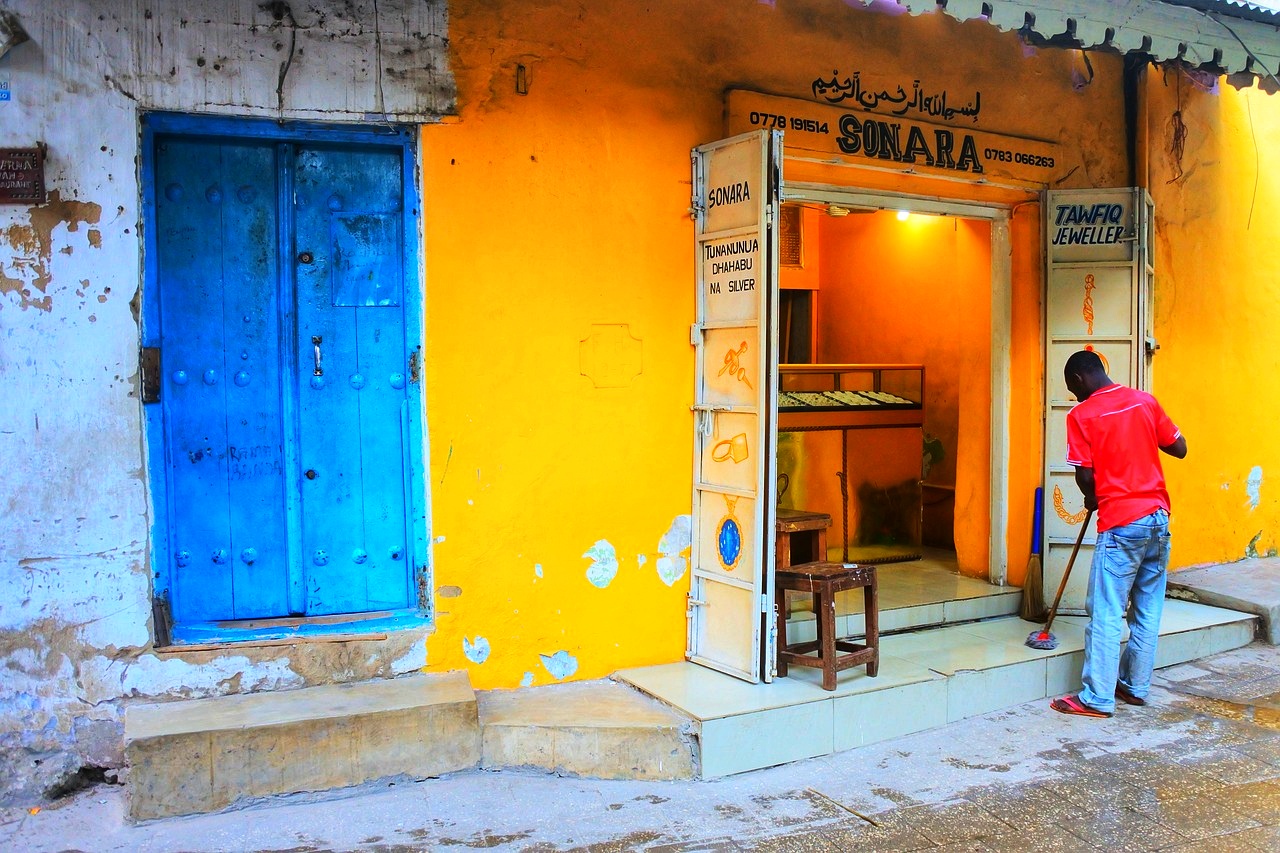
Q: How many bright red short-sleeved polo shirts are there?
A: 1